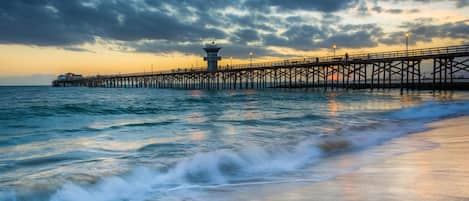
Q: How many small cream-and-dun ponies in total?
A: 0